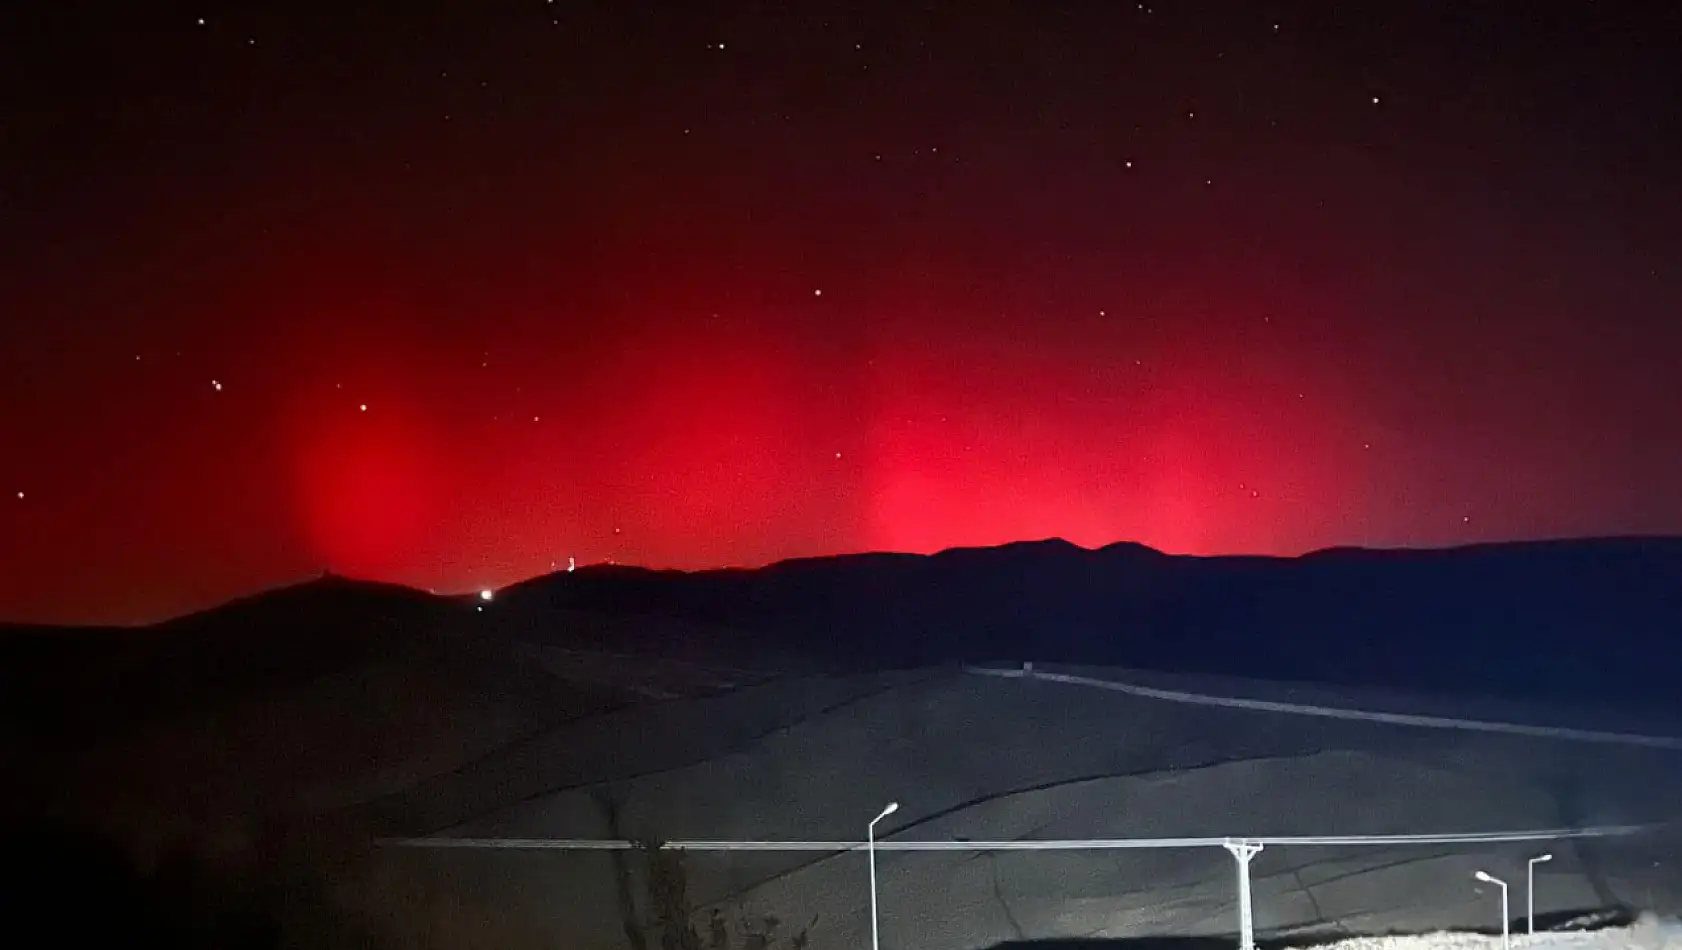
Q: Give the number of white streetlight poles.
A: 3